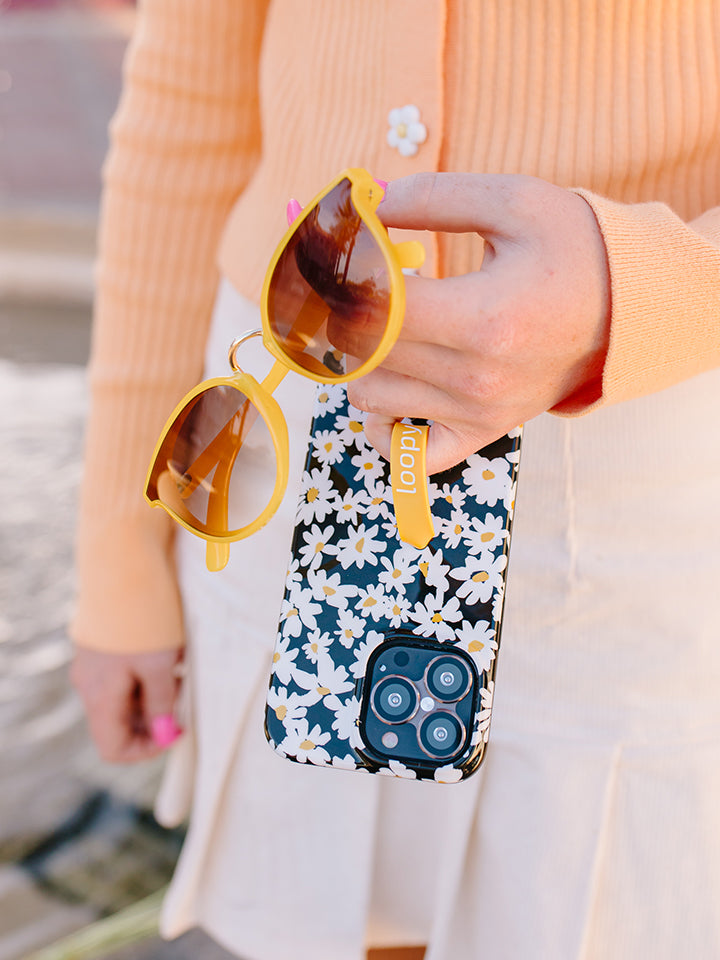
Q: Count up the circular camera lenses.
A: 3